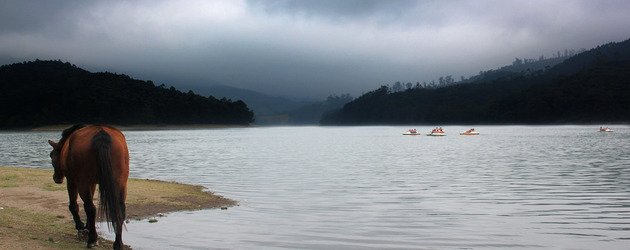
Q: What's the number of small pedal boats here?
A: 4